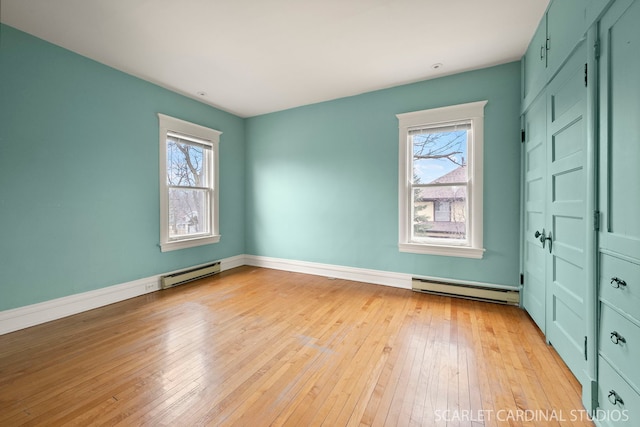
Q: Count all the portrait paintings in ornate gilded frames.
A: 0